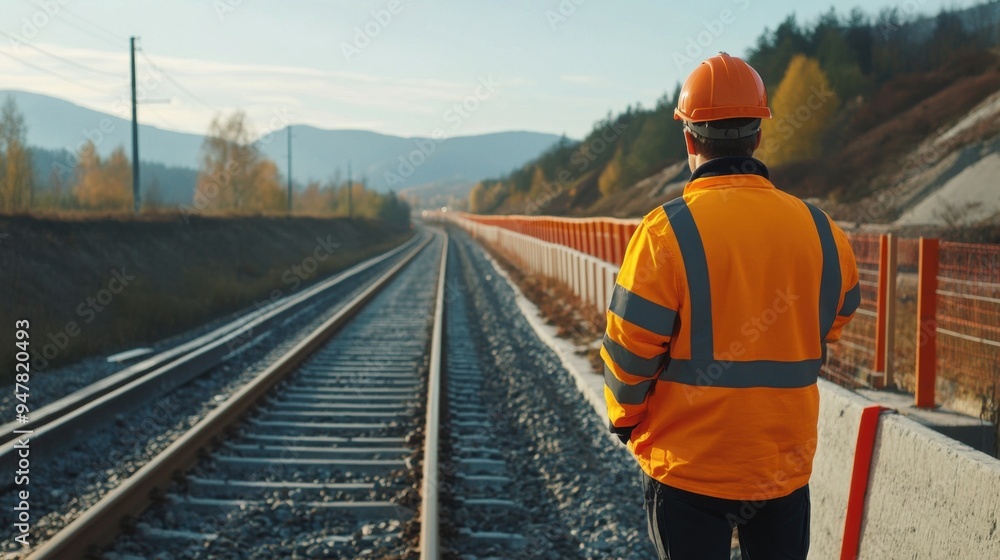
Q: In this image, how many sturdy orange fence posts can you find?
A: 2